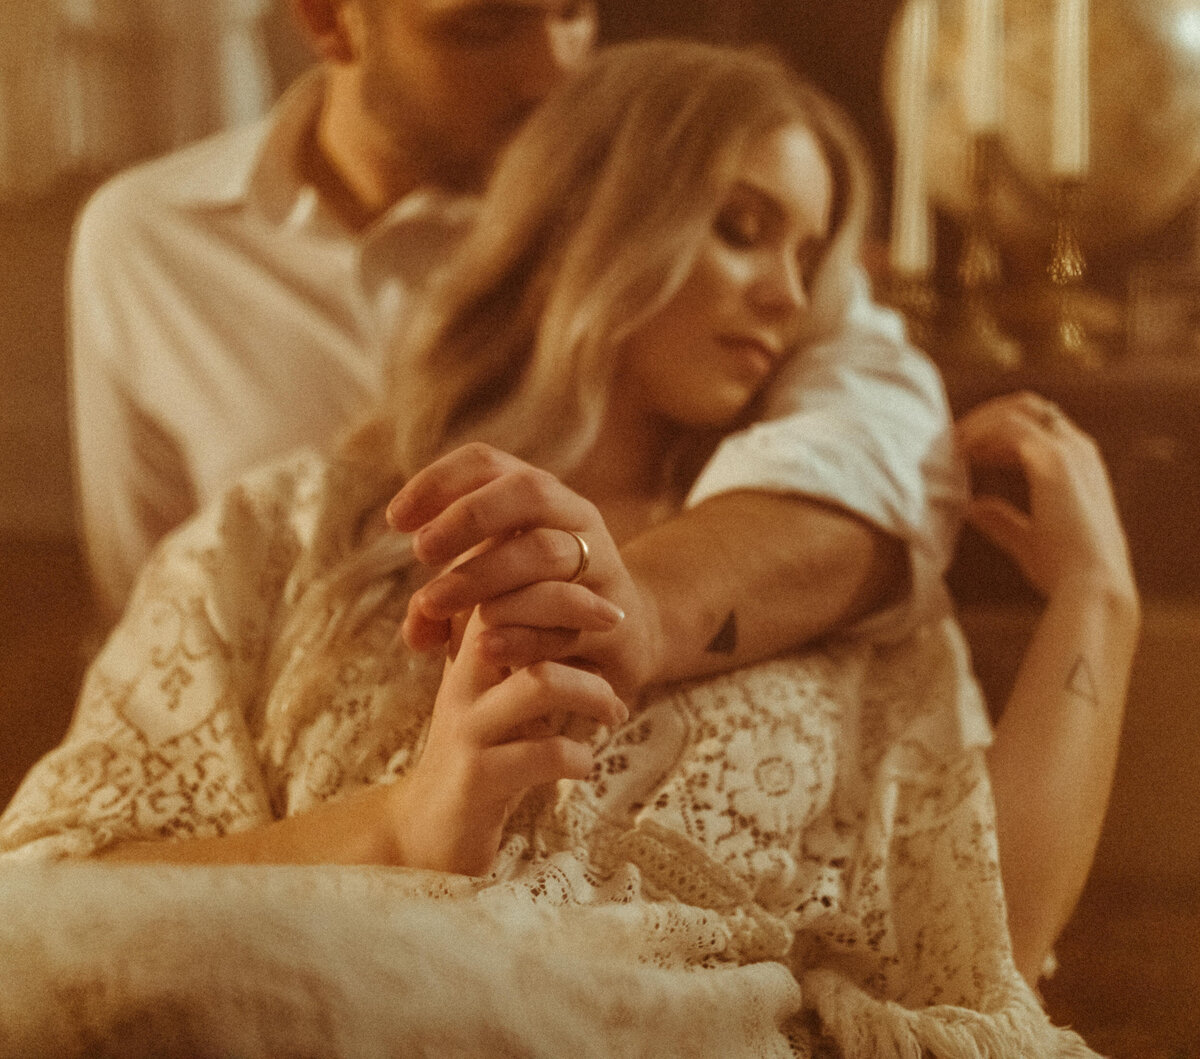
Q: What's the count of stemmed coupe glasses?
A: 0